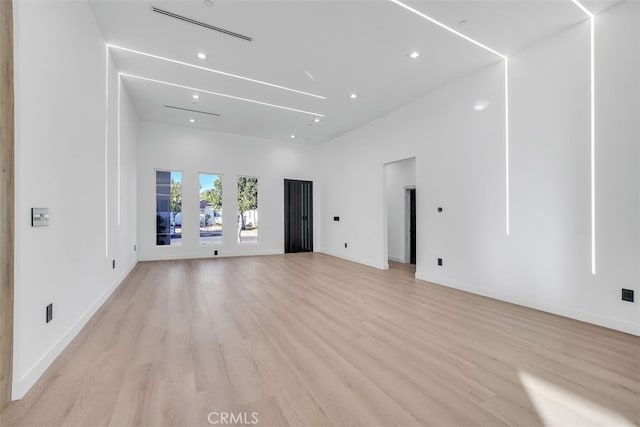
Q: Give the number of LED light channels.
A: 4